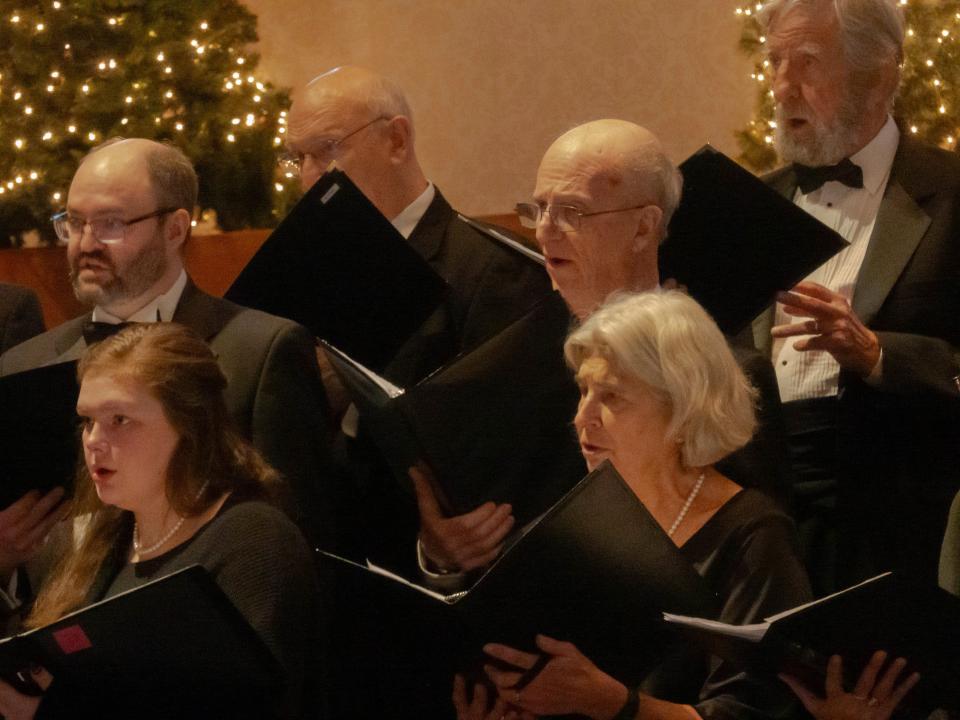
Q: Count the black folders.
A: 7